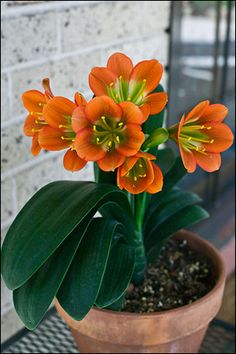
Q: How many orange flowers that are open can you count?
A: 6